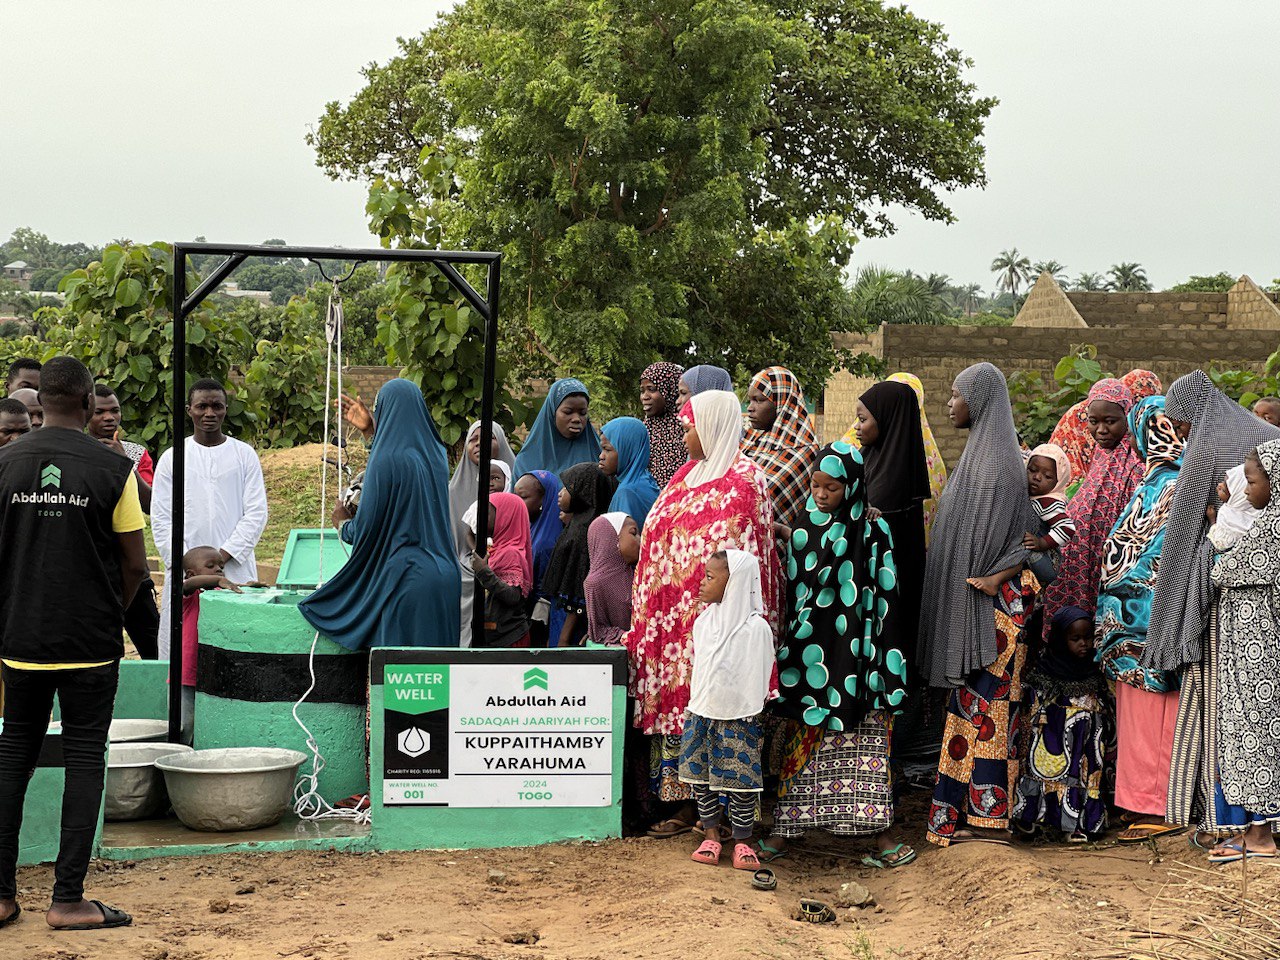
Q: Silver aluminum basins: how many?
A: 3